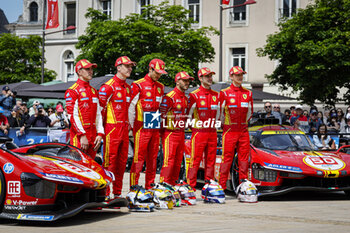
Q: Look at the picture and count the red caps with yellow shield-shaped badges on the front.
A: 6